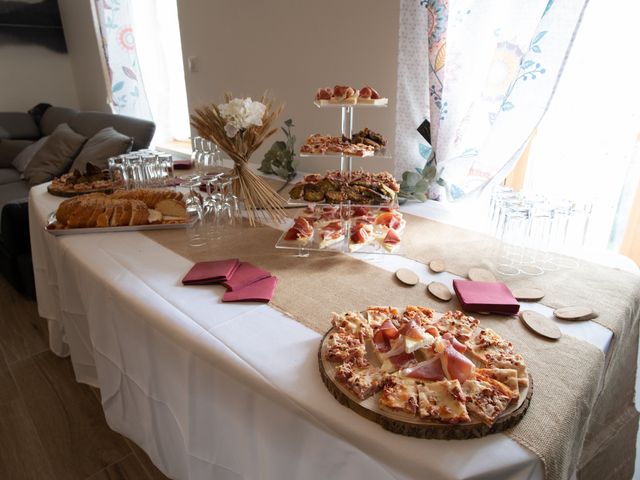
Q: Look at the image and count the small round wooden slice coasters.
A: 7